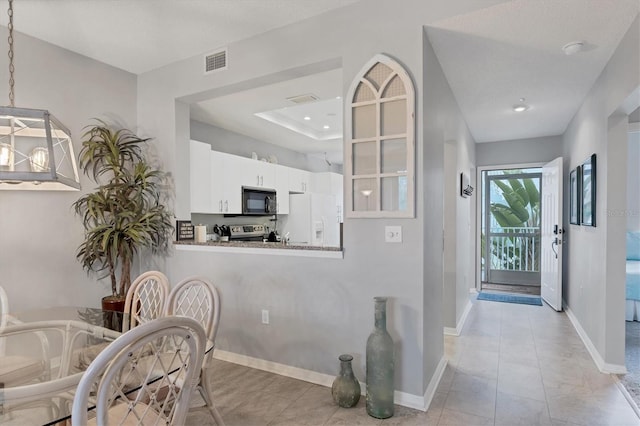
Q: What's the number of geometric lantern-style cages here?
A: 1